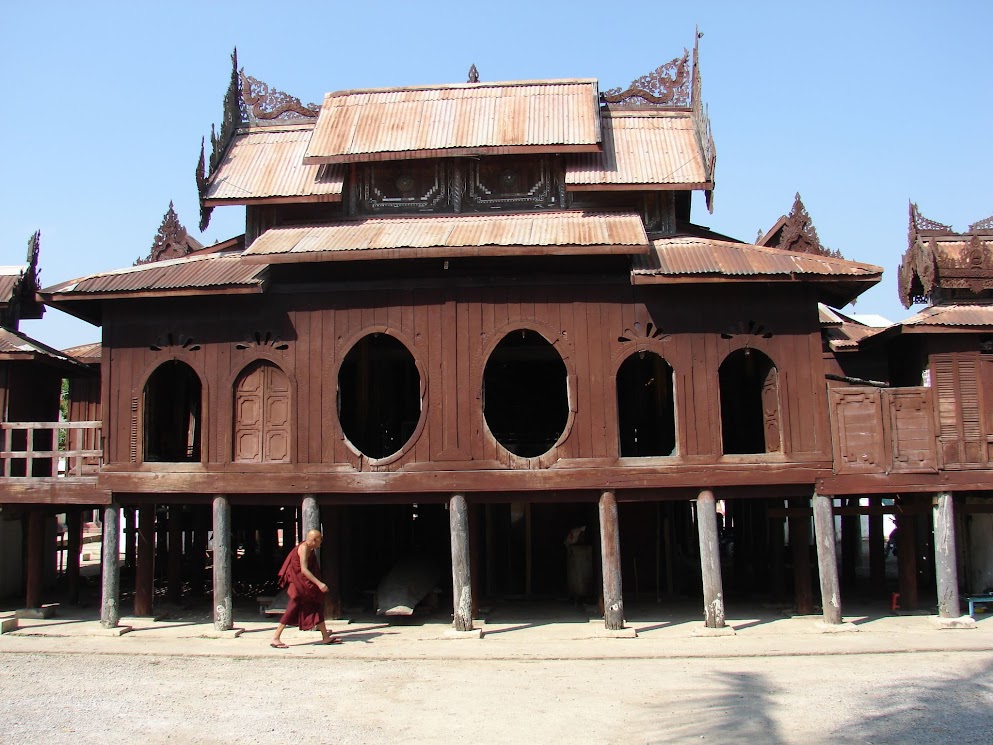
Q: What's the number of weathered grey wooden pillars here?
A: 8